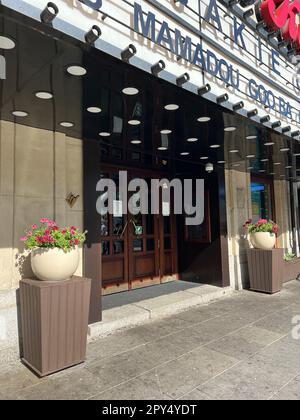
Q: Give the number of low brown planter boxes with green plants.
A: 1